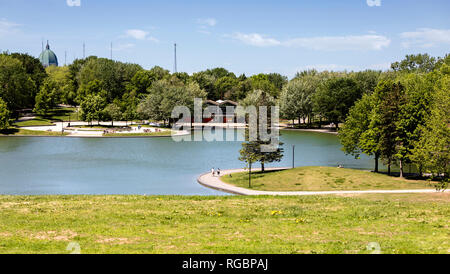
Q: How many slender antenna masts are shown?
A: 5